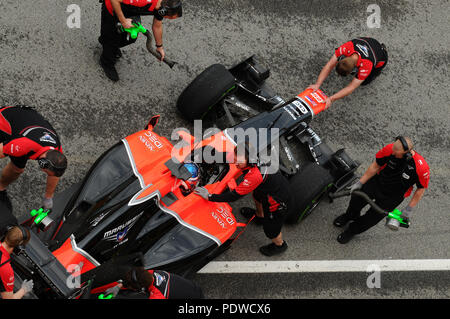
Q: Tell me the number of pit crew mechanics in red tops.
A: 7